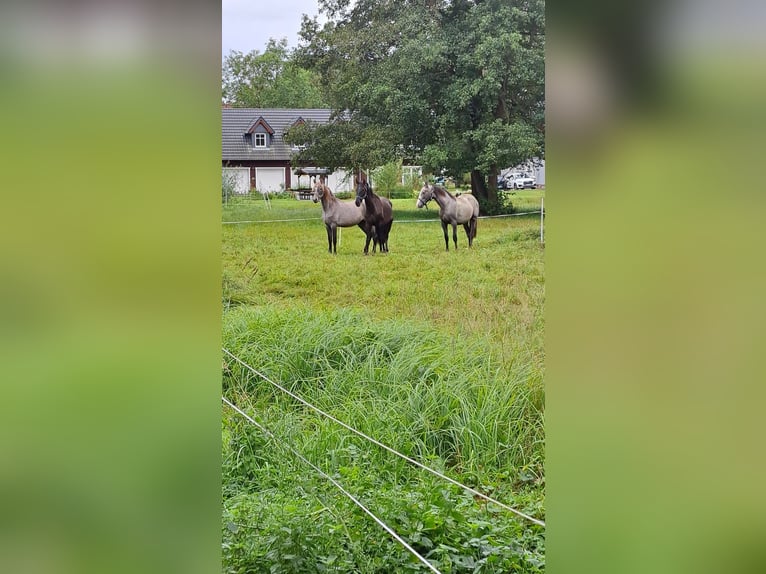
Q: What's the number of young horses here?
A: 3